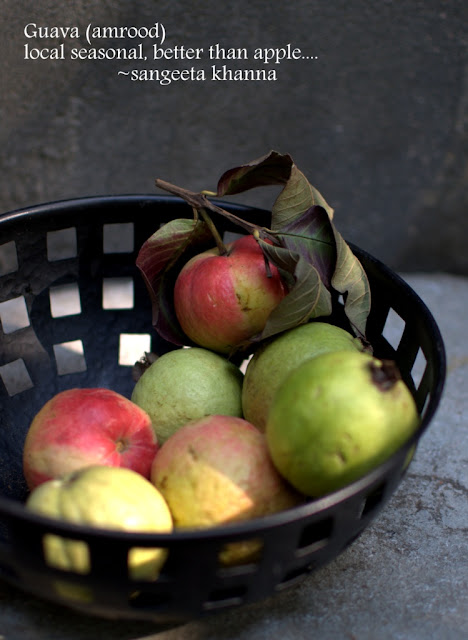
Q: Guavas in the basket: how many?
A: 7